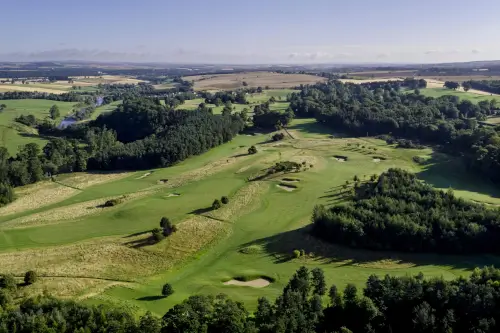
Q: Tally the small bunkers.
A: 7